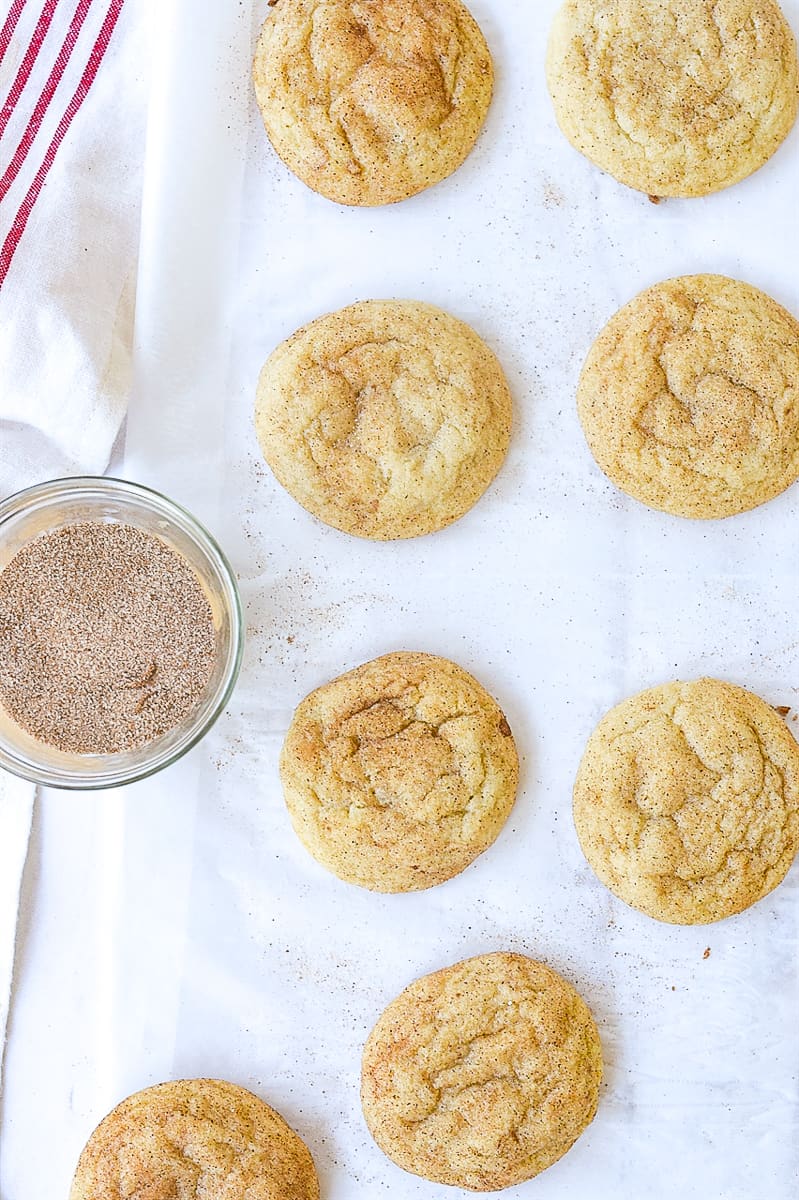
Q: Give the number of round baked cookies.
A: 8